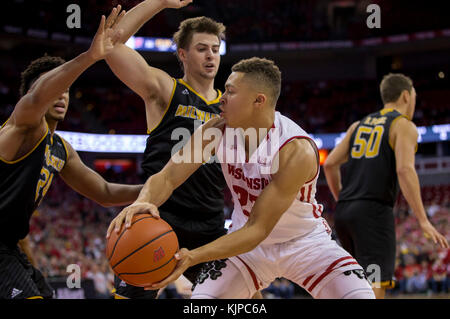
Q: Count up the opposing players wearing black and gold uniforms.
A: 3